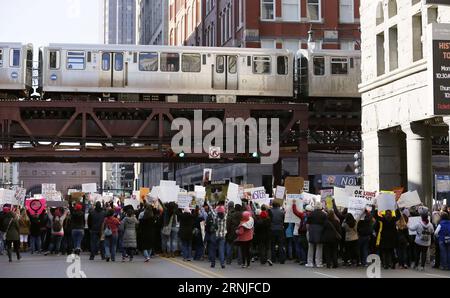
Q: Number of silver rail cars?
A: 3